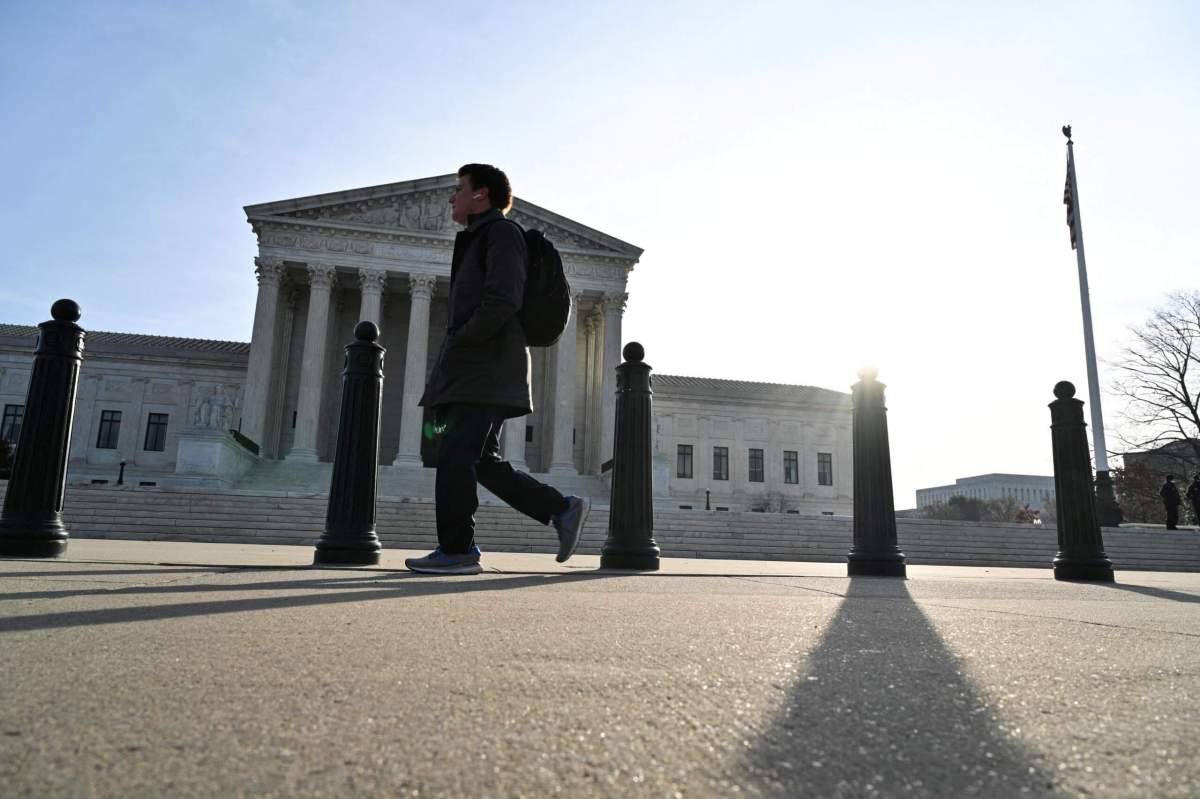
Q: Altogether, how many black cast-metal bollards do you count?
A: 5